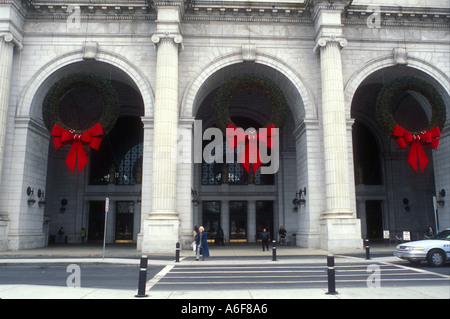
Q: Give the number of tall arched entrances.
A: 3